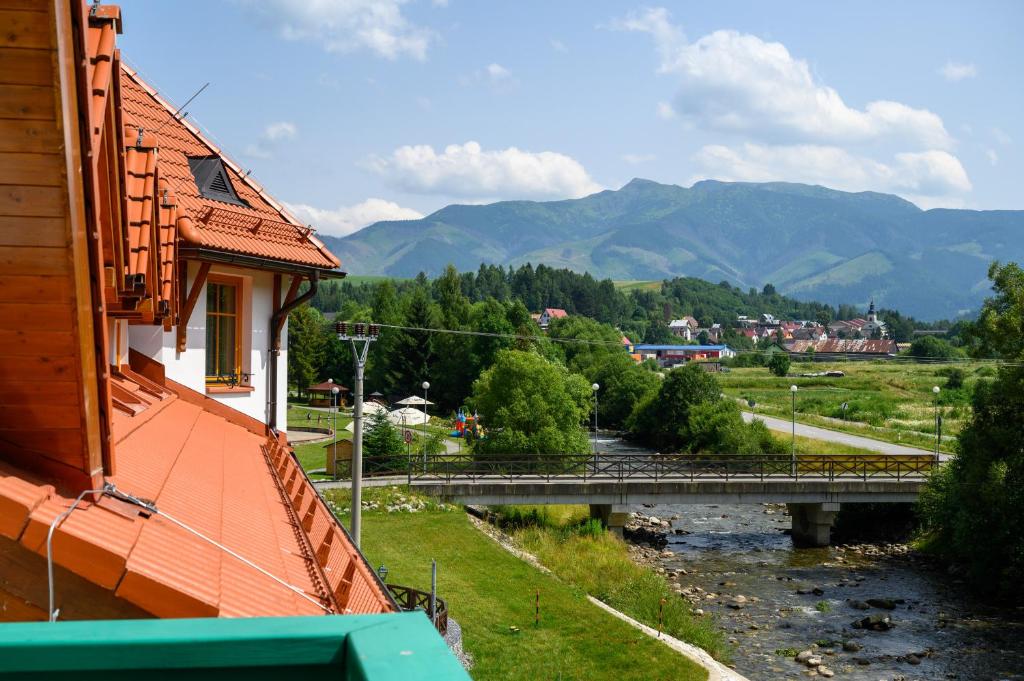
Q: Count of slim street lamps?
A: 6